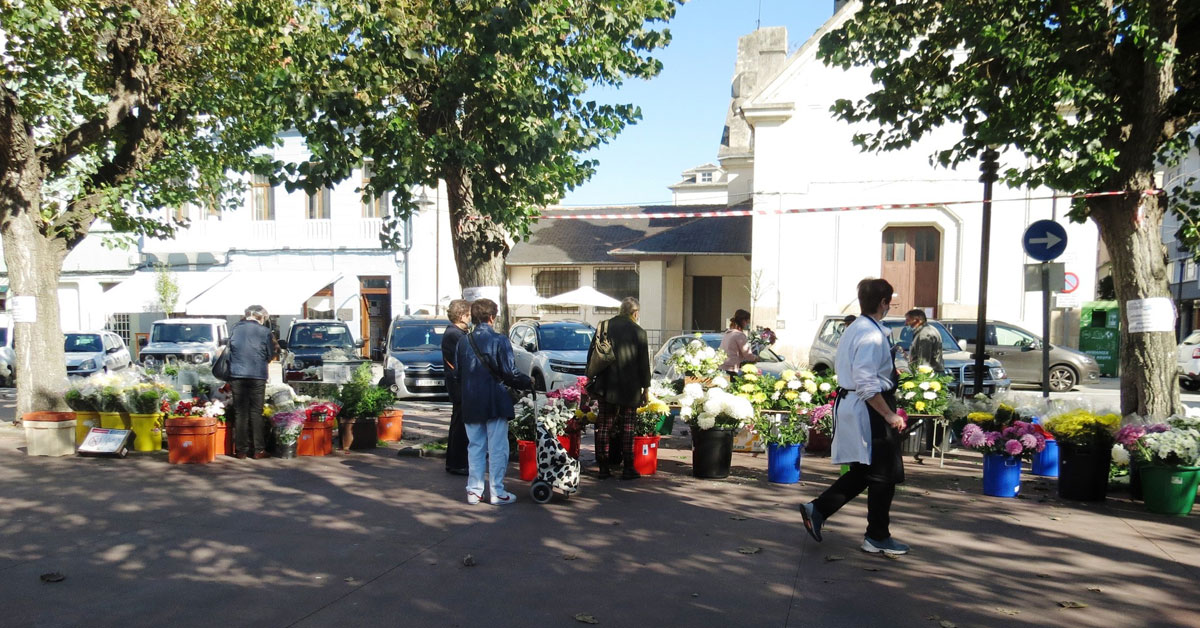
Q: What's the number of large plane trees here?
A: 3